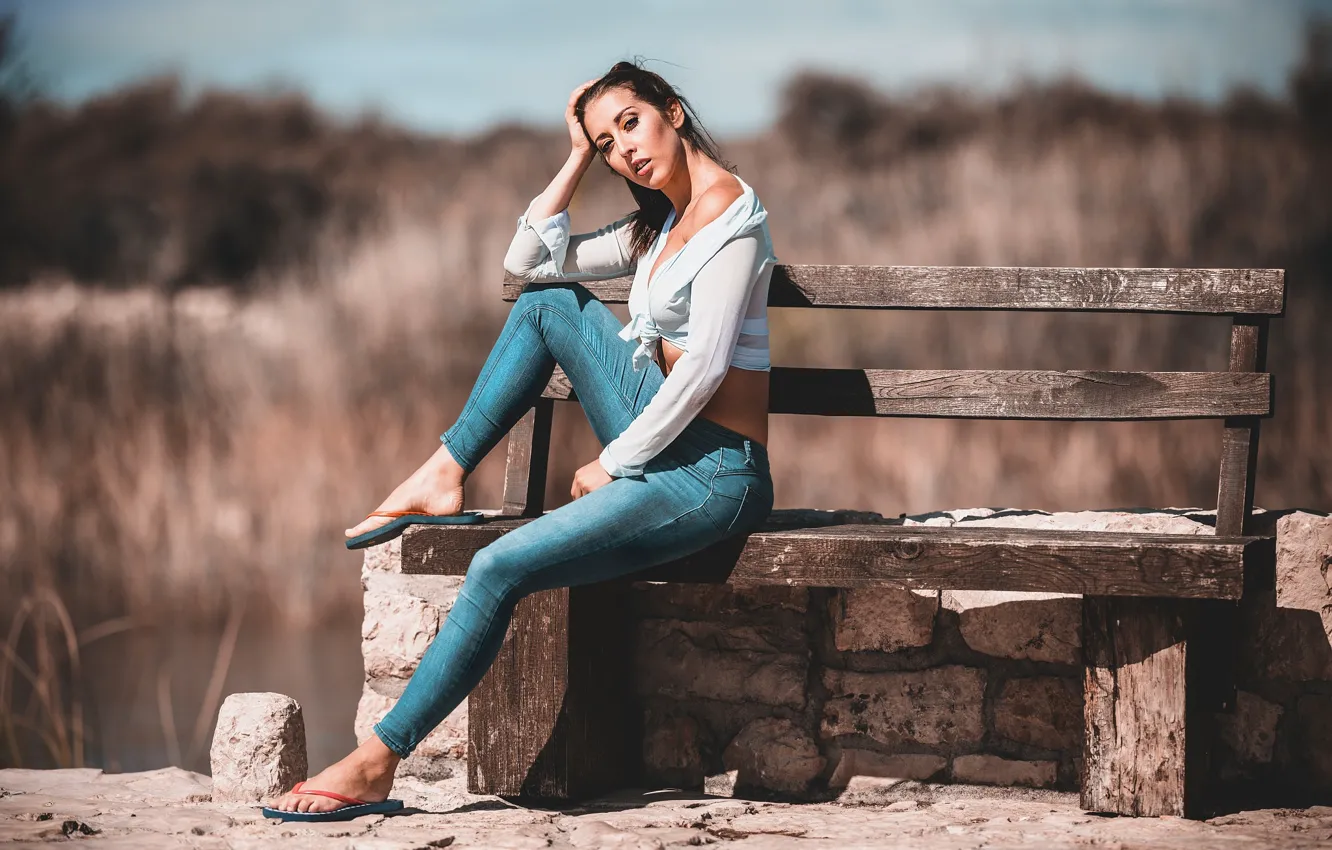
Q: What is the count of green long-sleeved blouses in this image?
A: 0